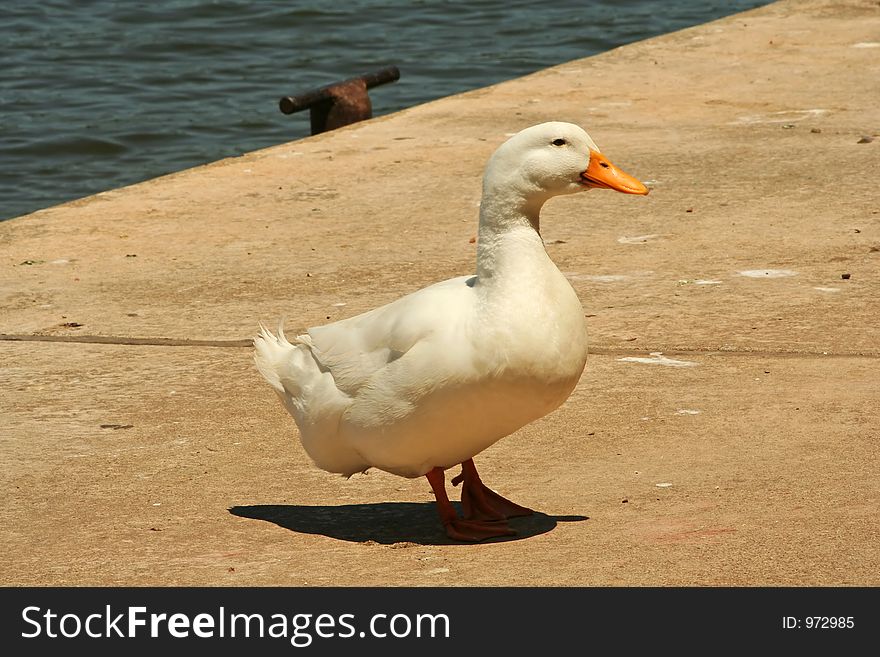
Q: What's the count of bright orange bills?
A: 1